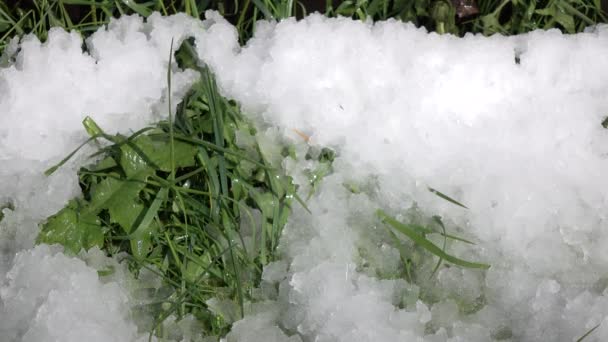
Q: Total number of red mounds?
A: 0